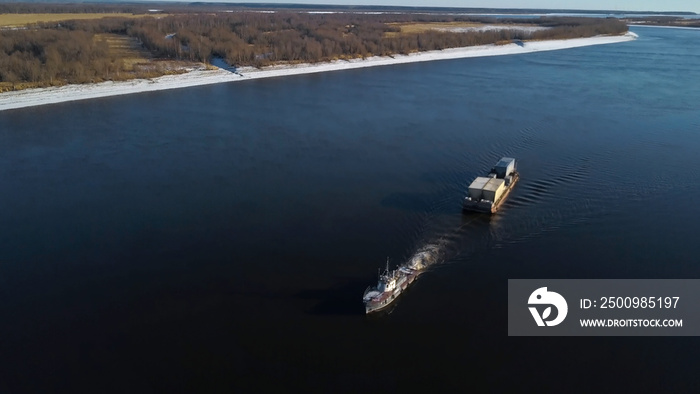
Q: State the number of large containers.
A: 3